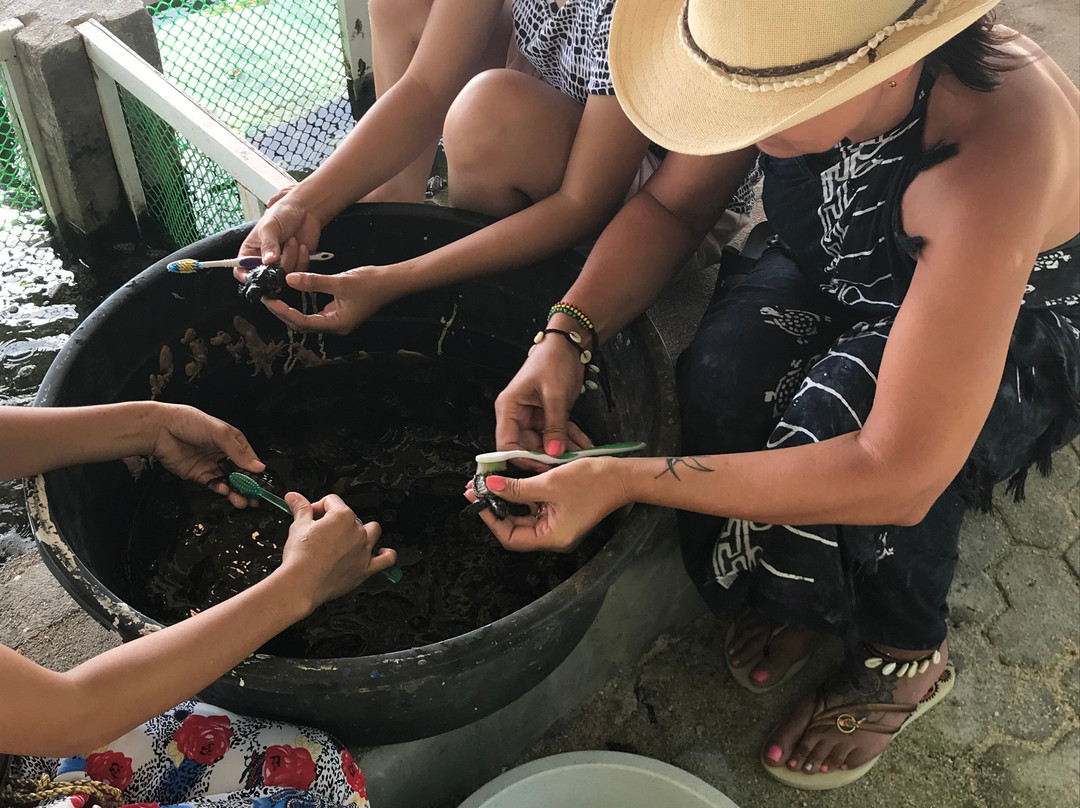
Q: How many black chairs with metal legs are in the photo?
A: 0